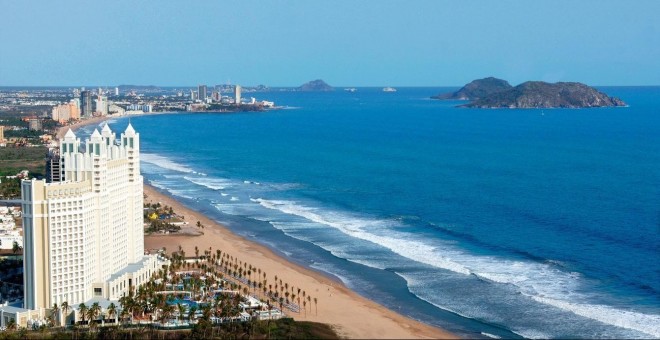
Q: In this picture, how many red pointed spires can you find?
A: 0